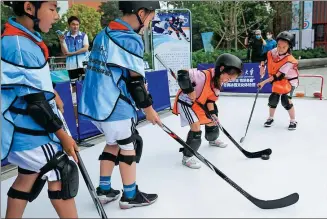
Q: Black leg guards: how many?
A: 8